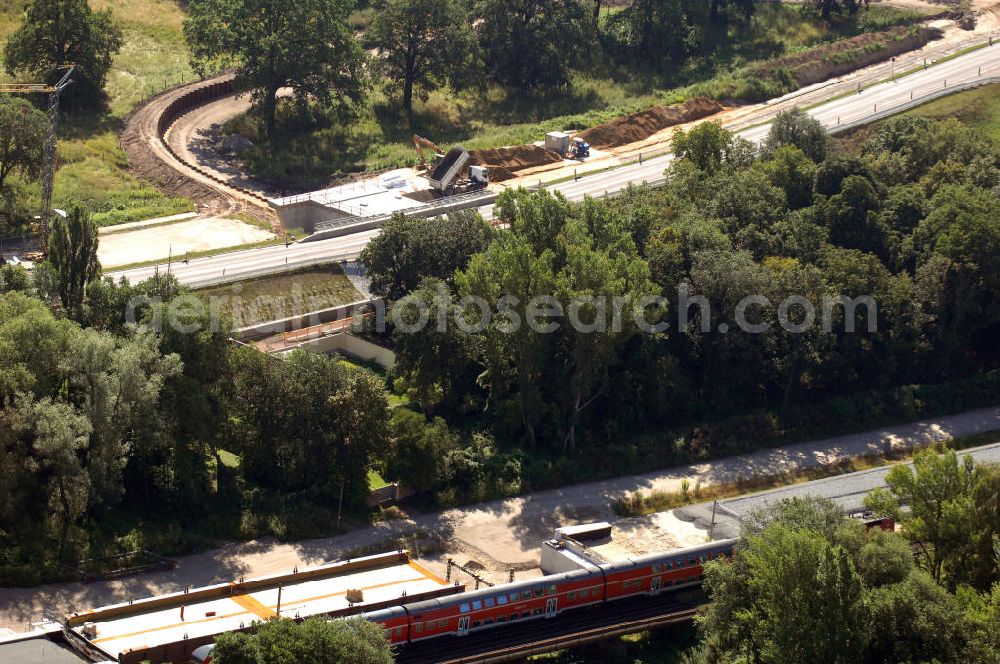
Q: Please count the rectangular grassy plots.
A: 1